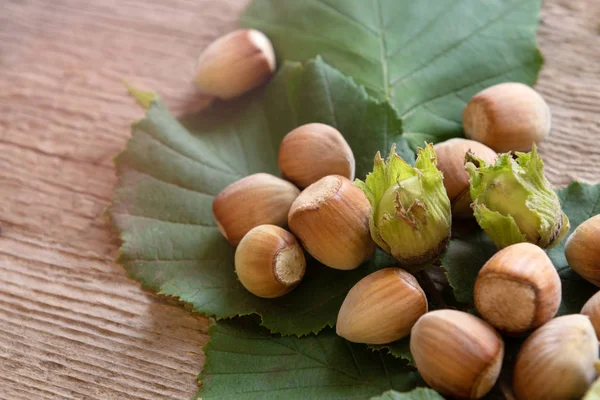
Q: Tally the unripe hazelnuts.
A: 2